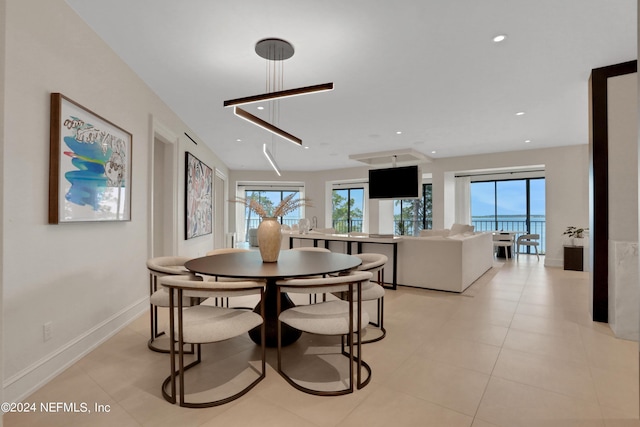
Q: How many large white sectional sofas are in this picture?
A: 1